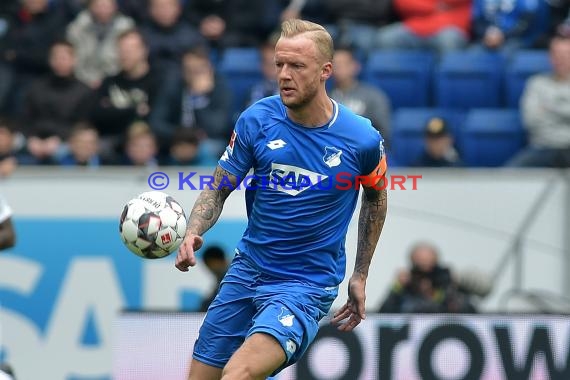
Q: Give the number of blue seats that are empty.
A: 6